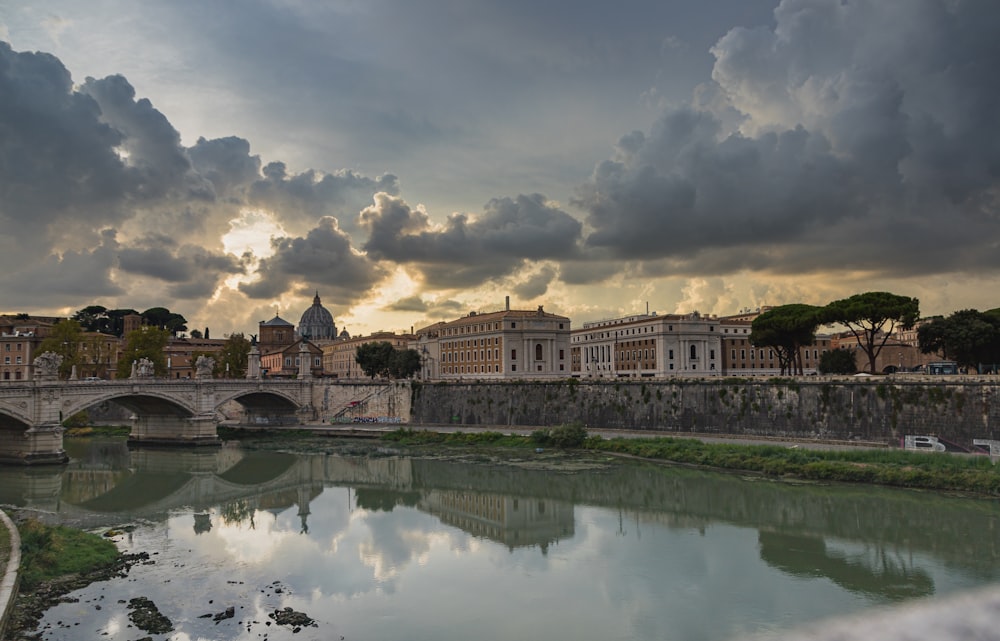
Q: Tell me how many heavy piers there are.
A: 2